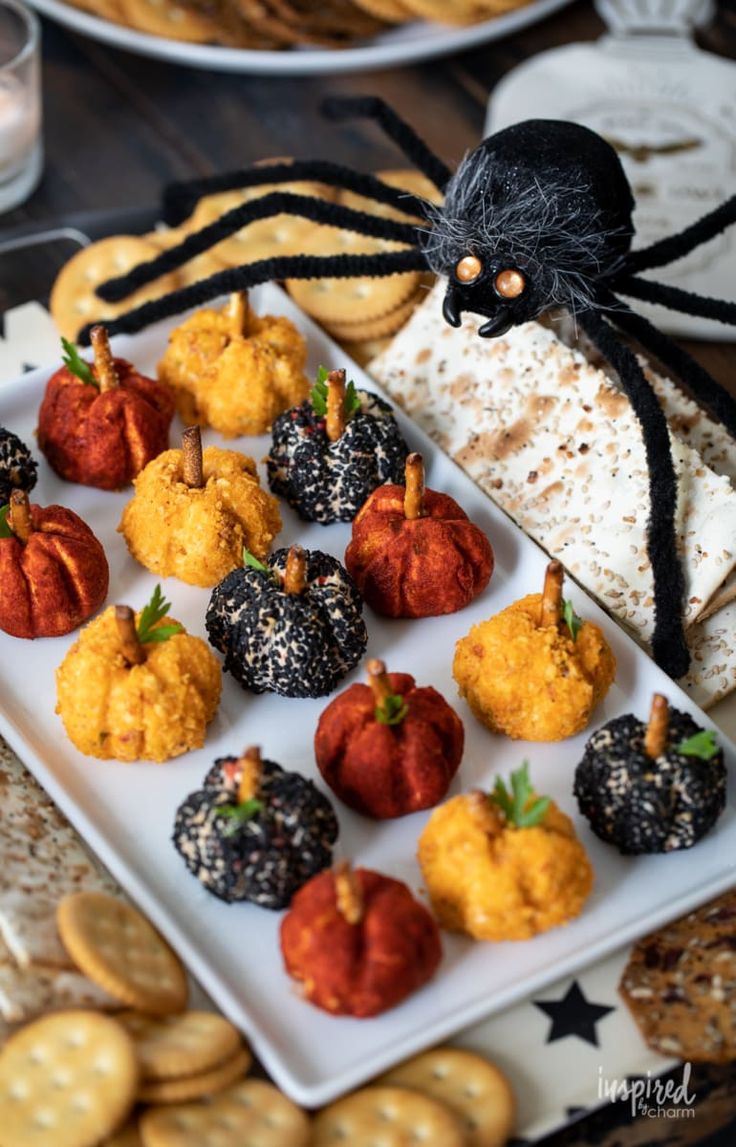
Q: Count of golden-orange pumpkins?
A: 5